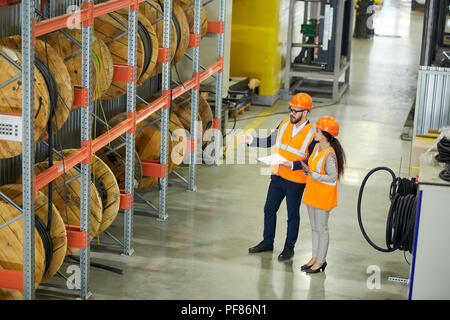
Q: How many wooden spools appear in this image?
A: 10